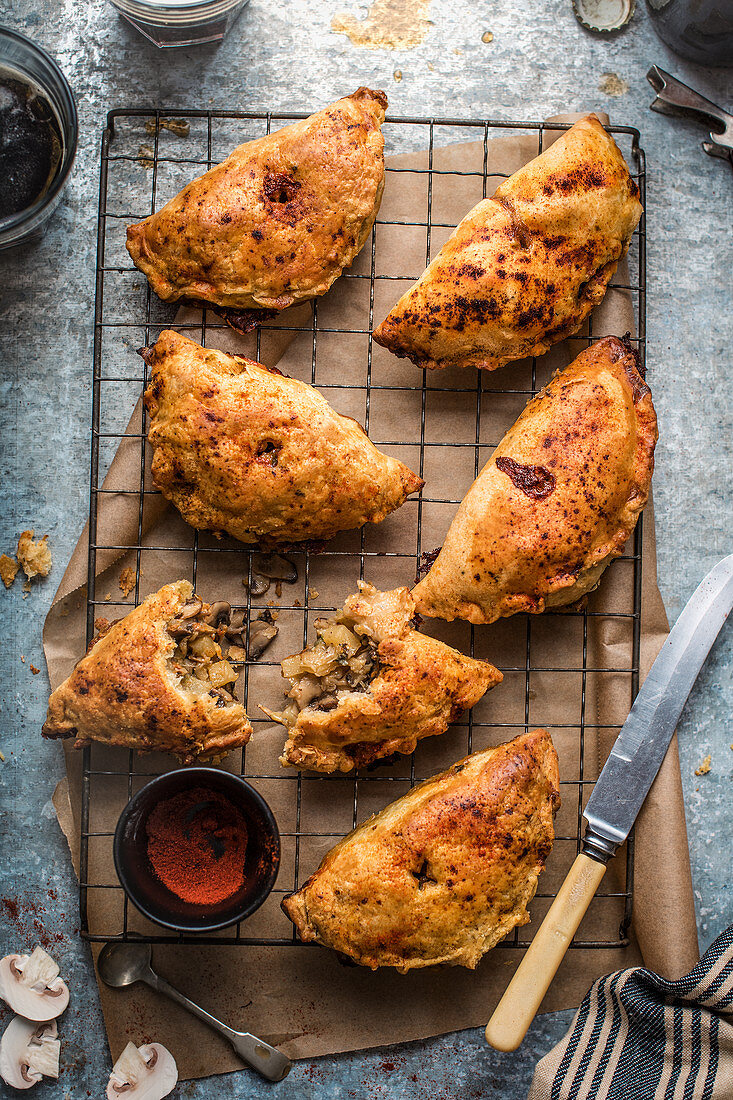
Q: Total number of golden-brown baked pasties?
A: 6